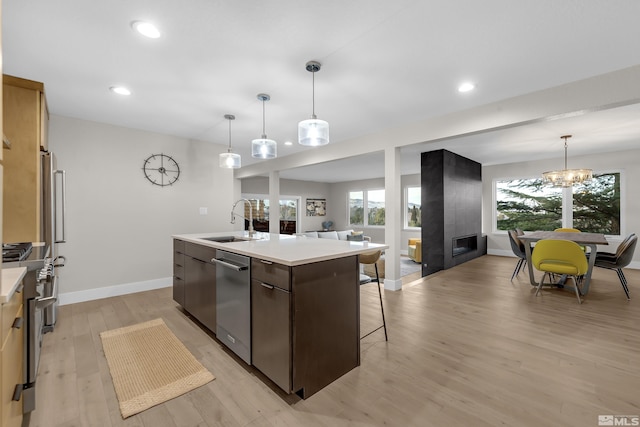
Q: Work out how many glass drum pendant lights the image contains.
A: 3